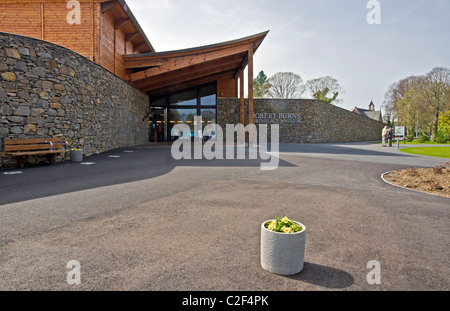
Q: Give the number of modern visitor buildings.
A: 1